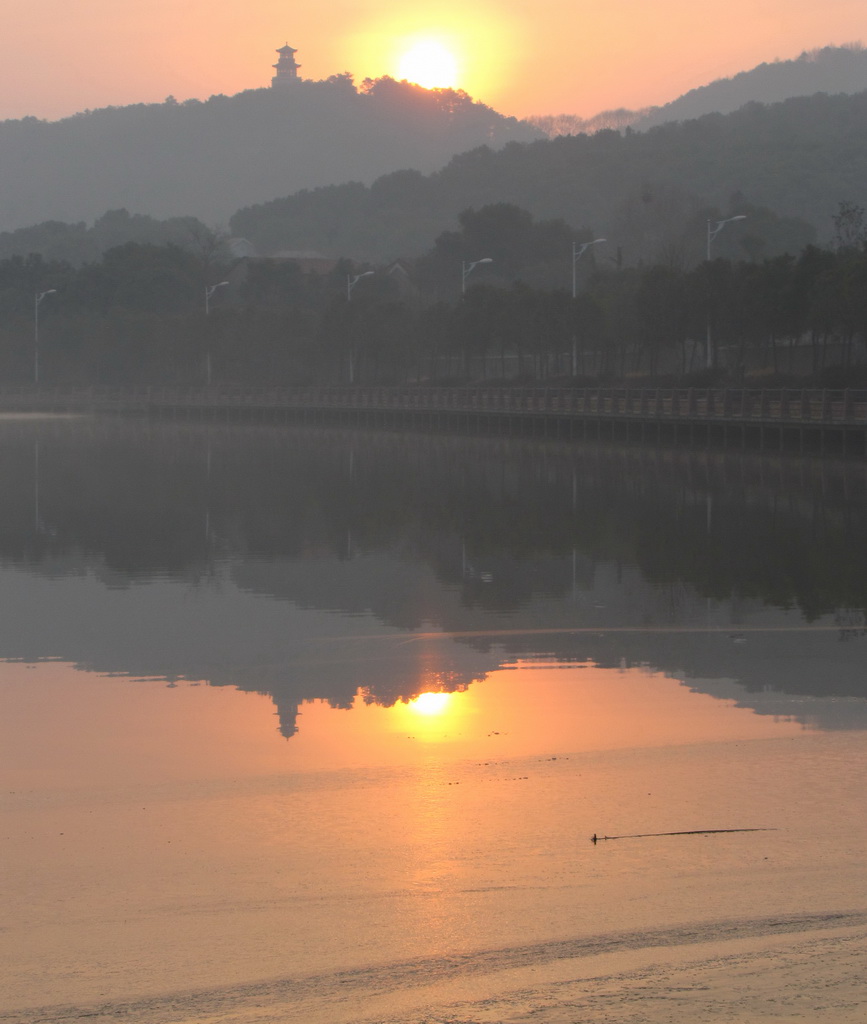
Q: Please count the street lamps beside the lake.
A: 6